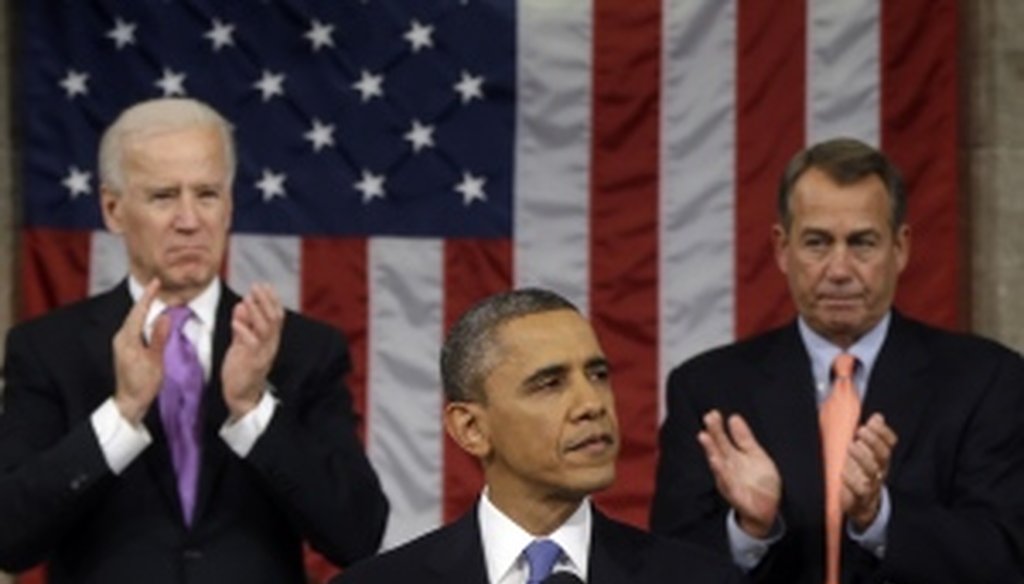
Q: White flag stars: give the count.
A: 15